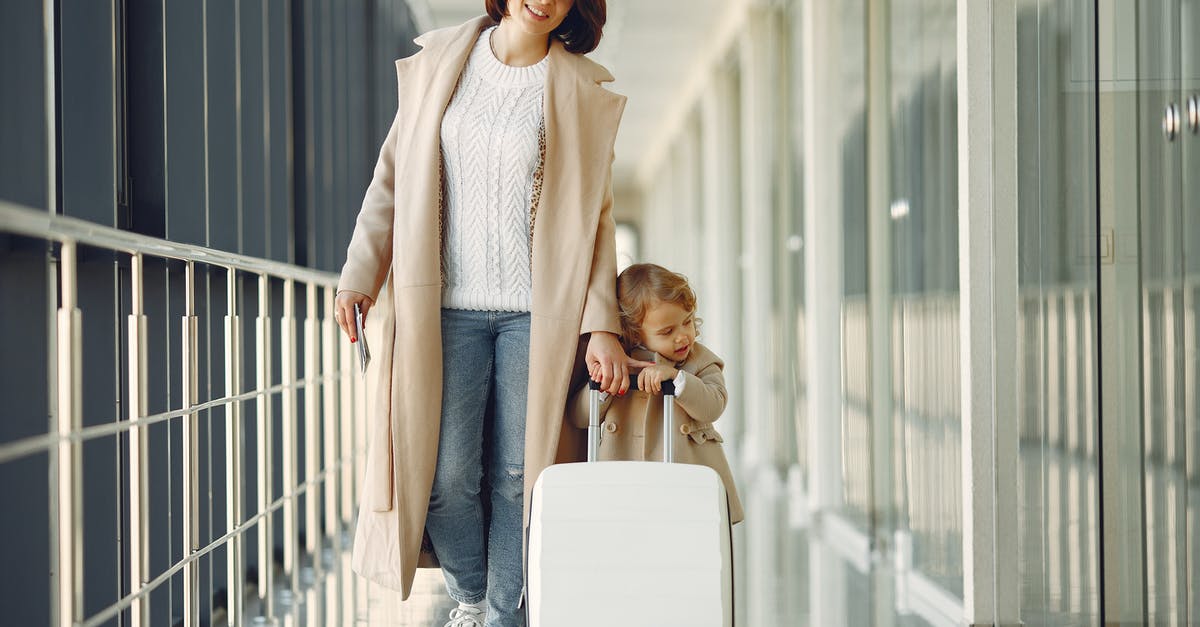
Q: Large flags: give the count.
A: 0